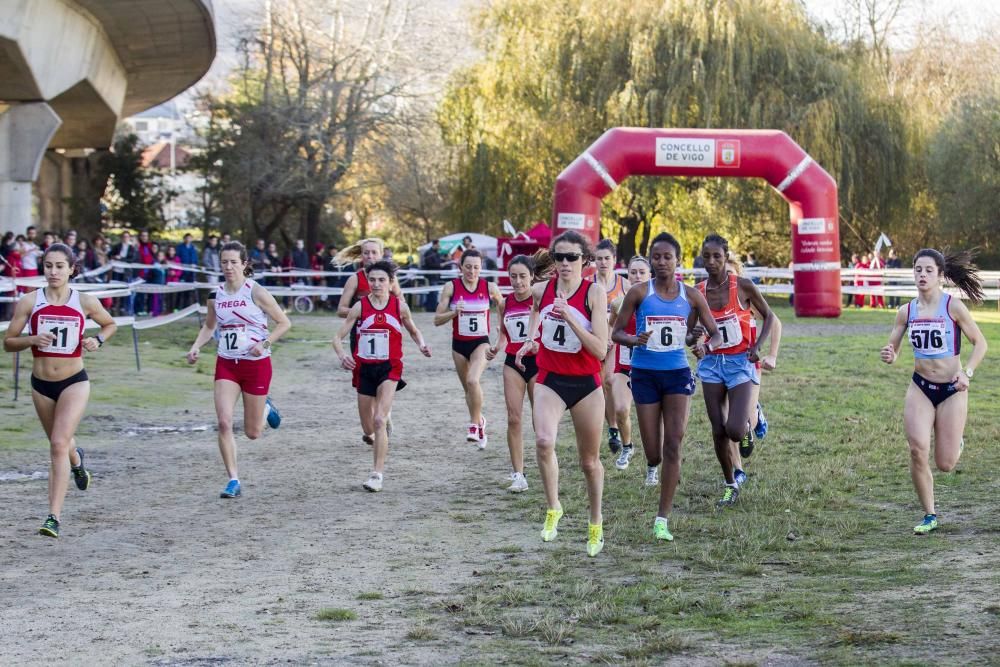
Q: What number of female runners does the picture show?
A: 13